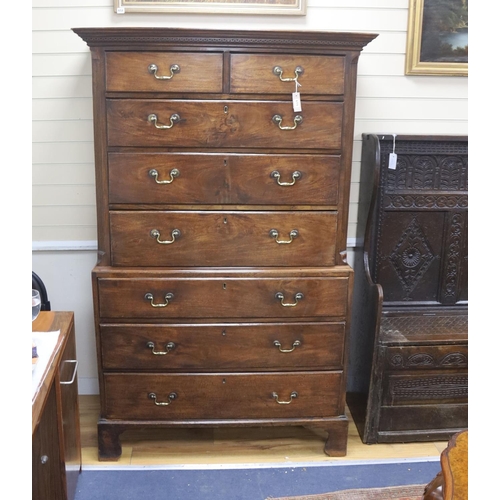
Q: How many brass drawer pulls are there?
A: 14